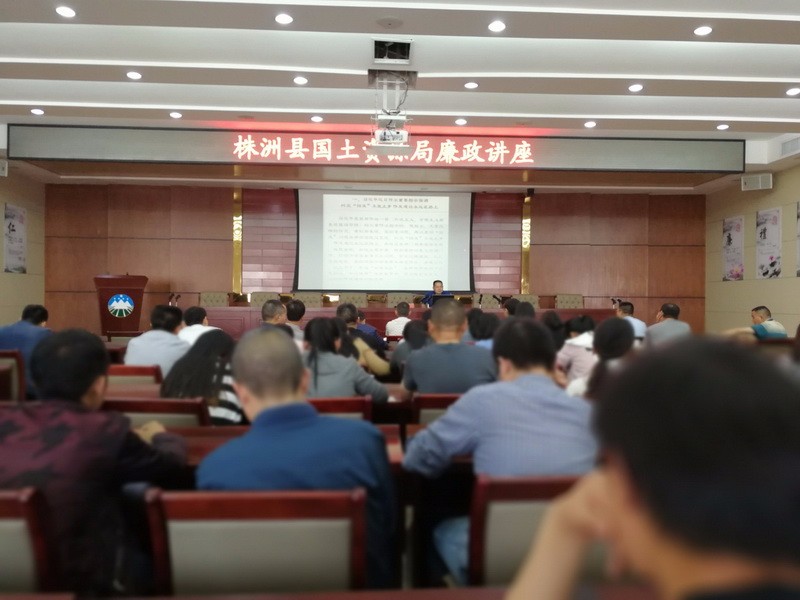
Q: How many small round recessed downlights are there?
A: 15